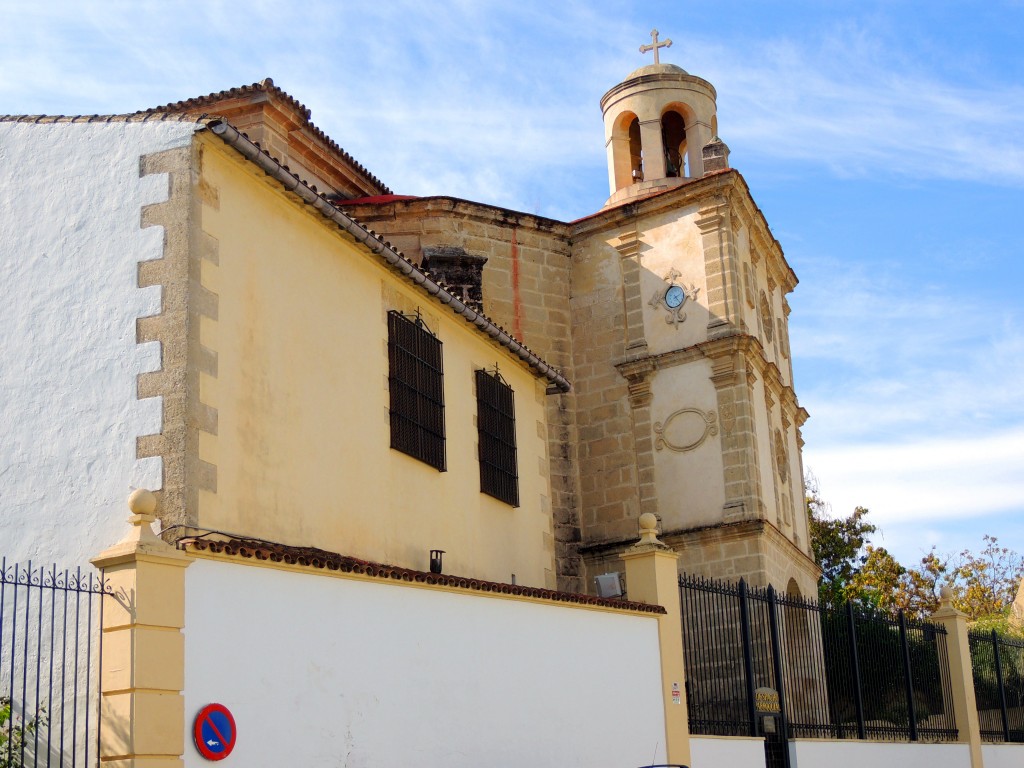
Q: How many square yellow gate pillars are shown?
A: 3